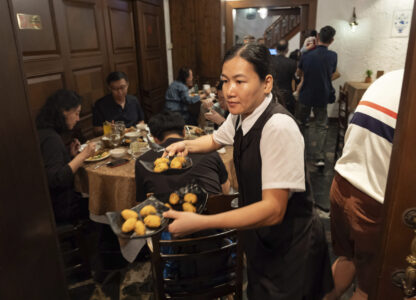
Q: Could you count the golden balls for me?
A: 13